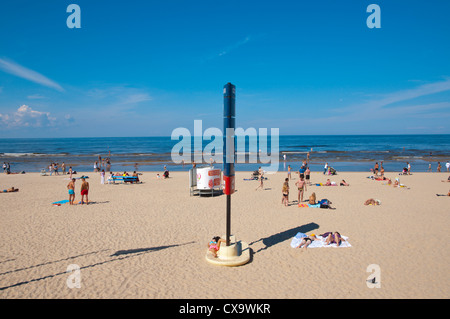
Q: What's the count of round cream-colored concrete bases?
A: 1